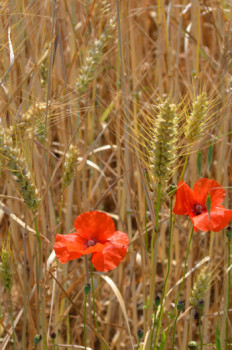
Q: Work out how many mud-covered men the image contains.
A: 0